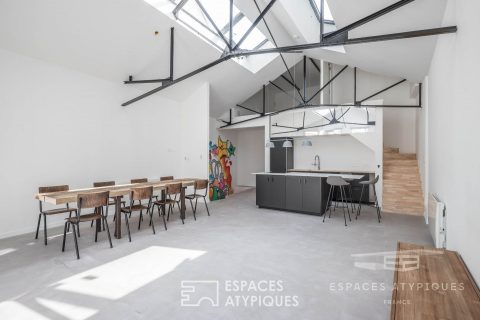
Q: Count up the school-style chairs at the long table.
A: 8